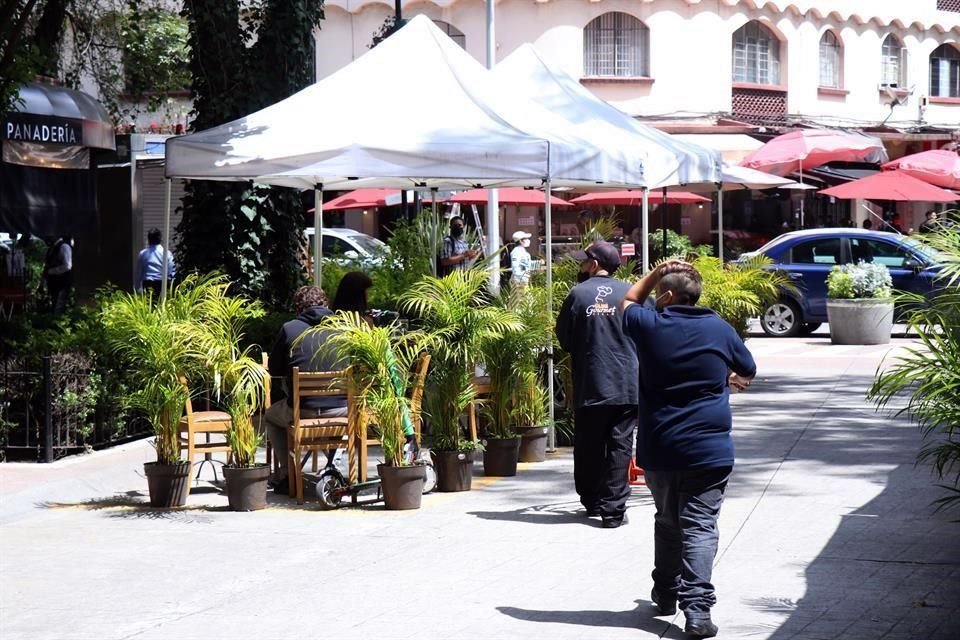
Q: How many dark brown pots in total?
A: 6